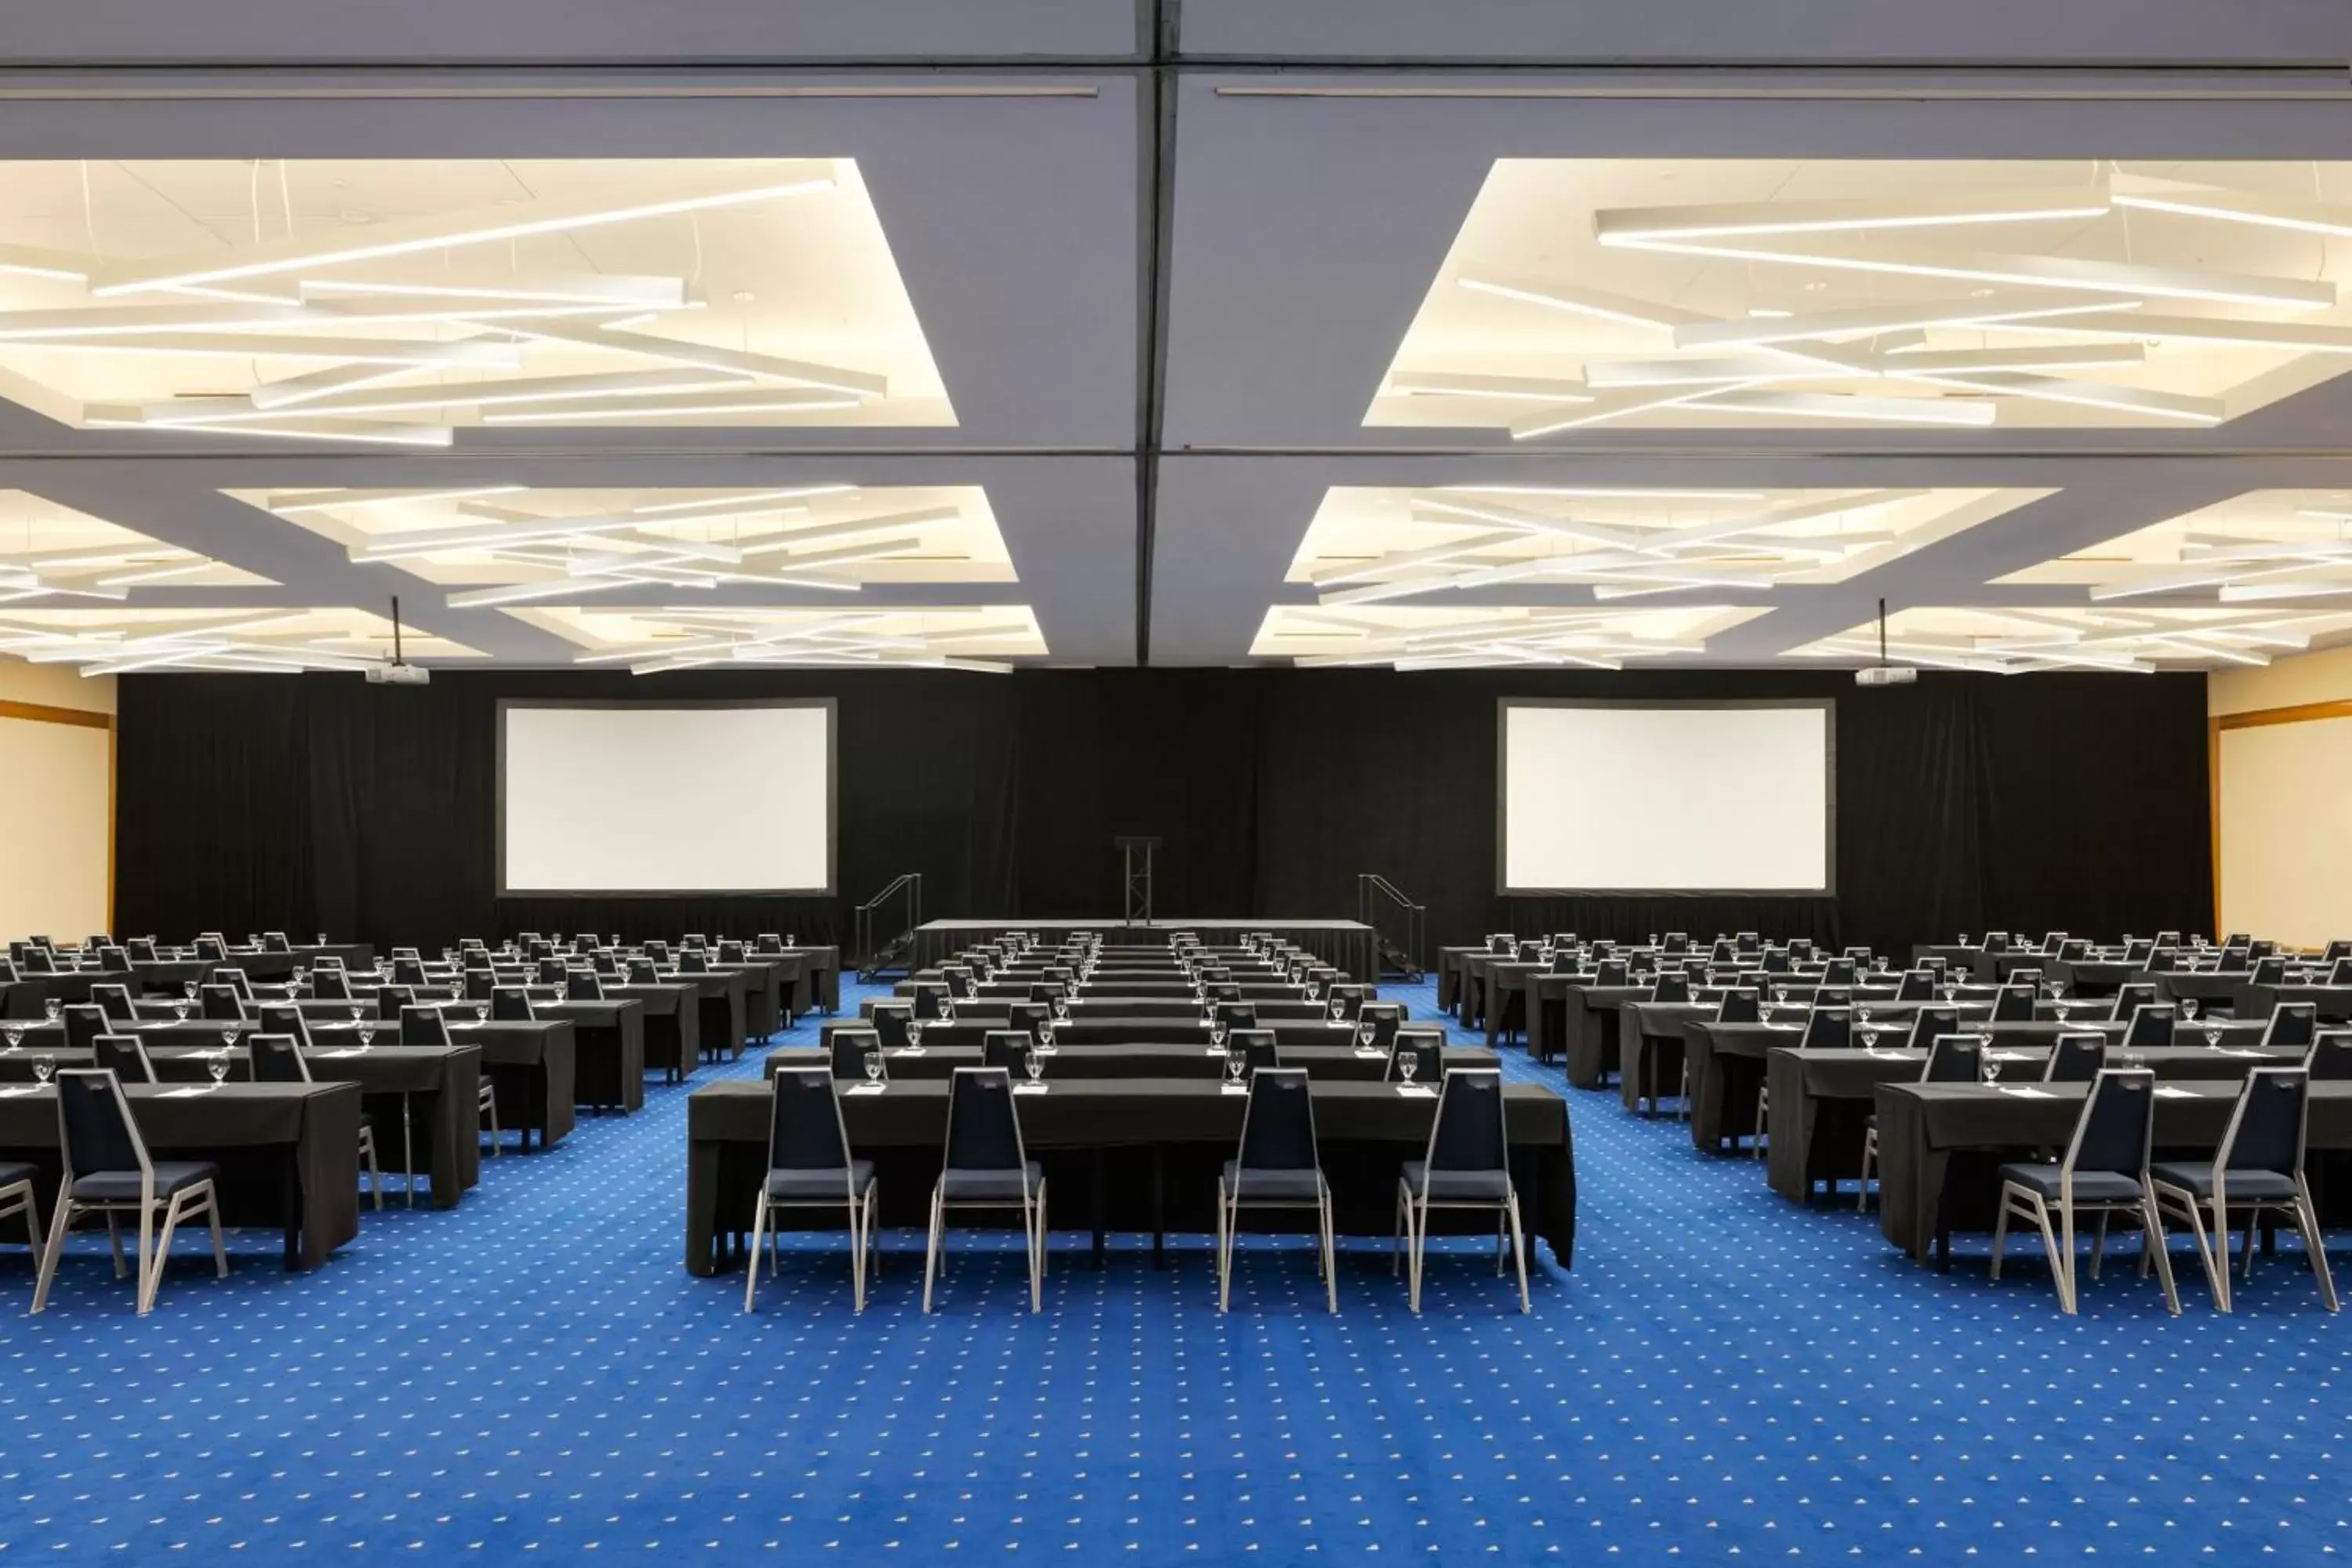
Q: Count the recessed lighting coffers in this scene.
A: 10